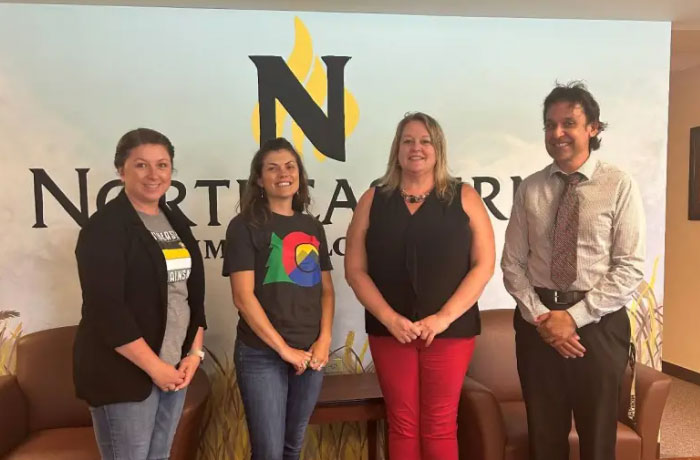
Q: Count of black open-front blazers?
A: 1